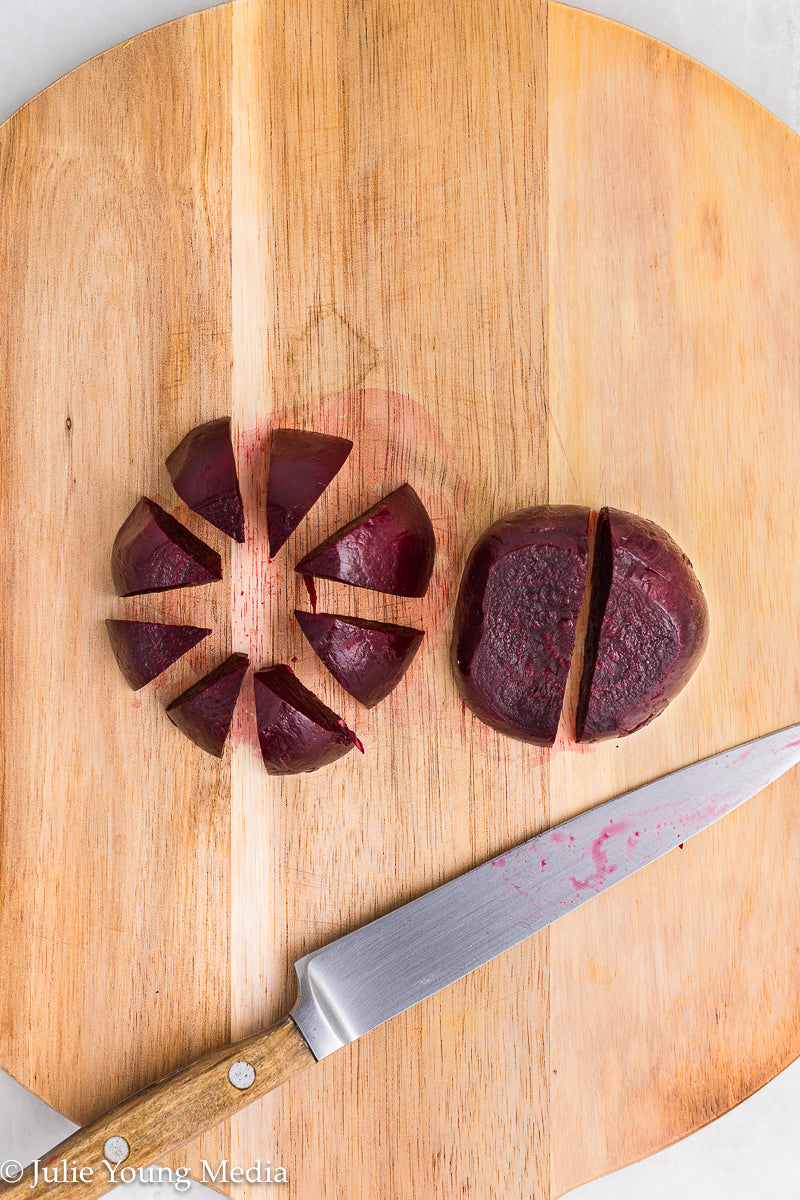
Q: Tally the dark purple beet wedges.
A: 8